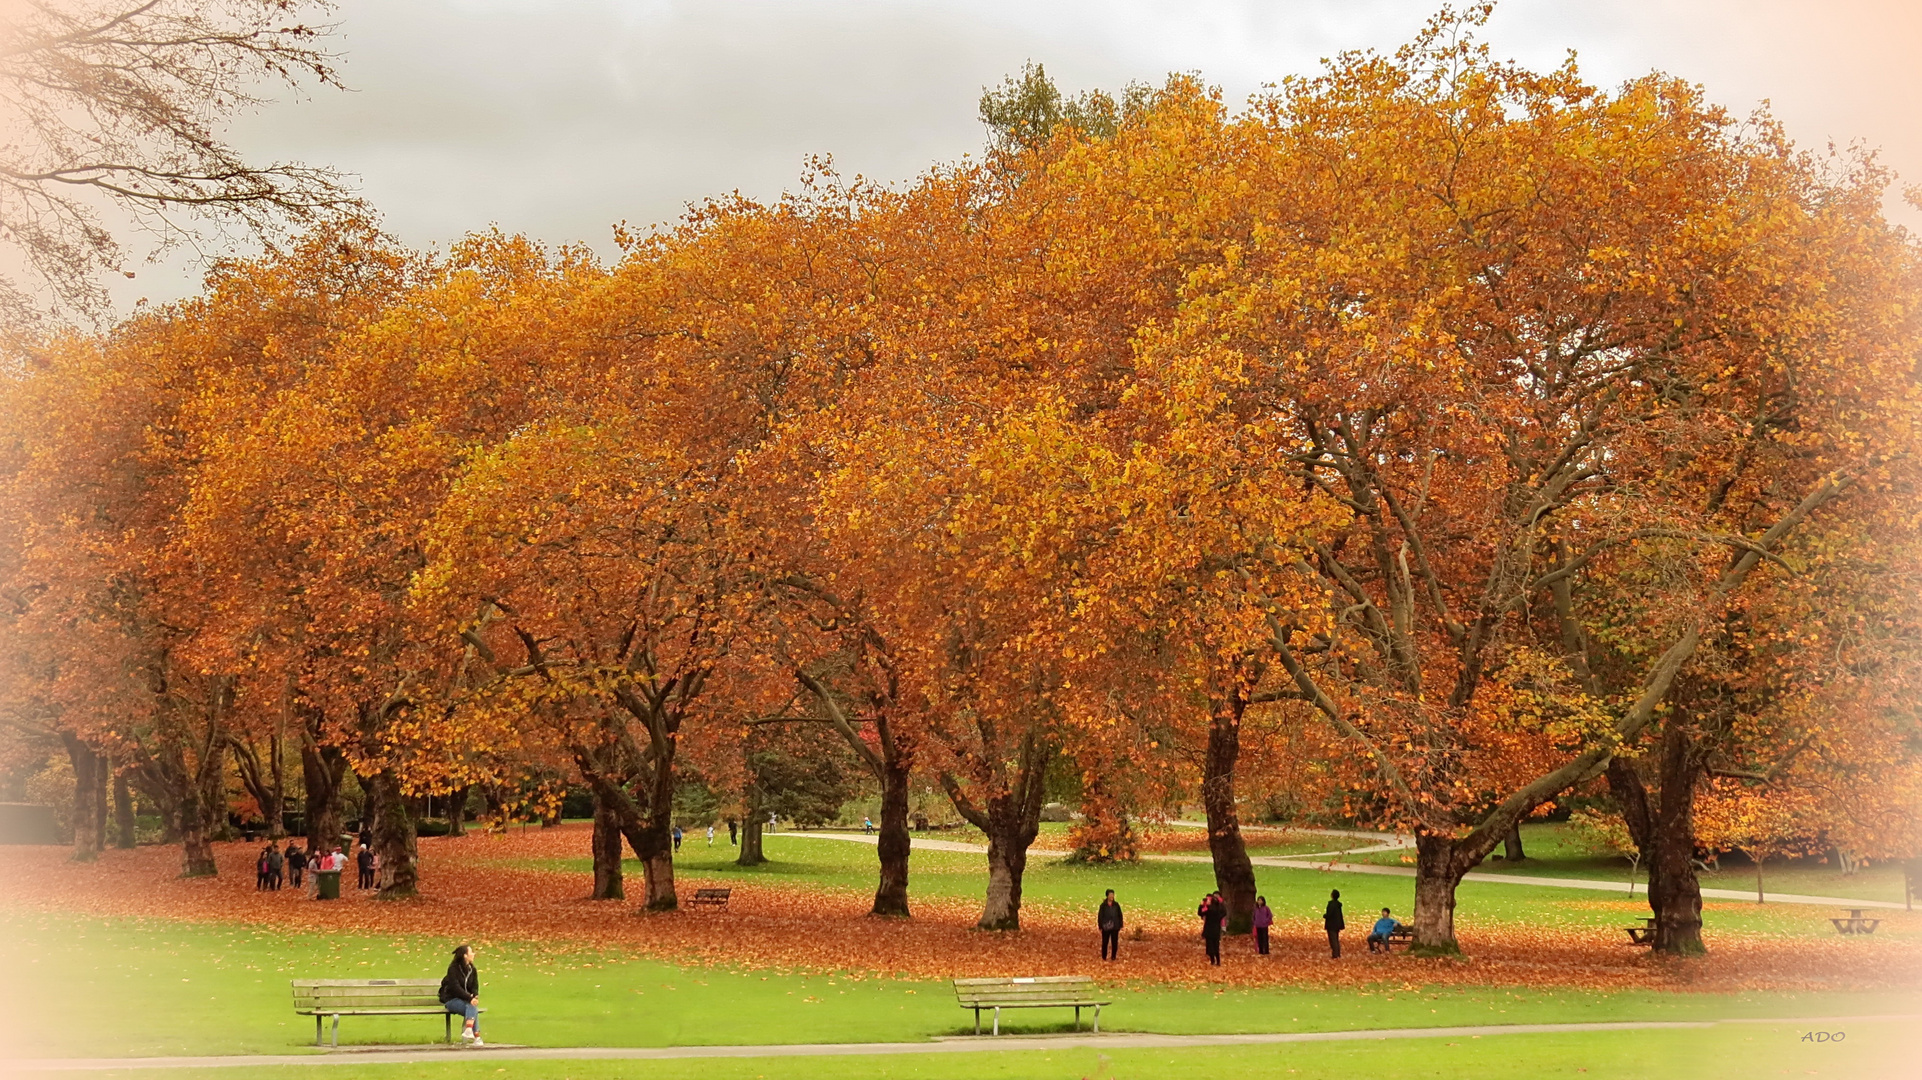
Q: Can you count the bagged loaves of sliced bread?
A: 0